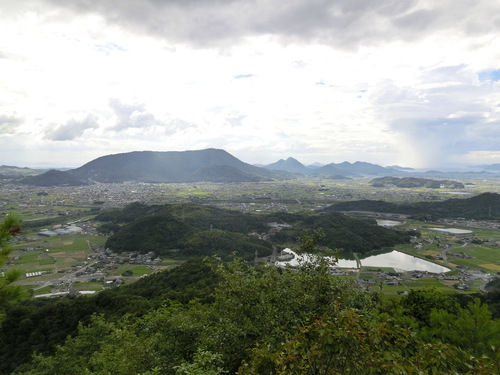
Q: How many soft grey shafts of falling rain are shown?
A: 1